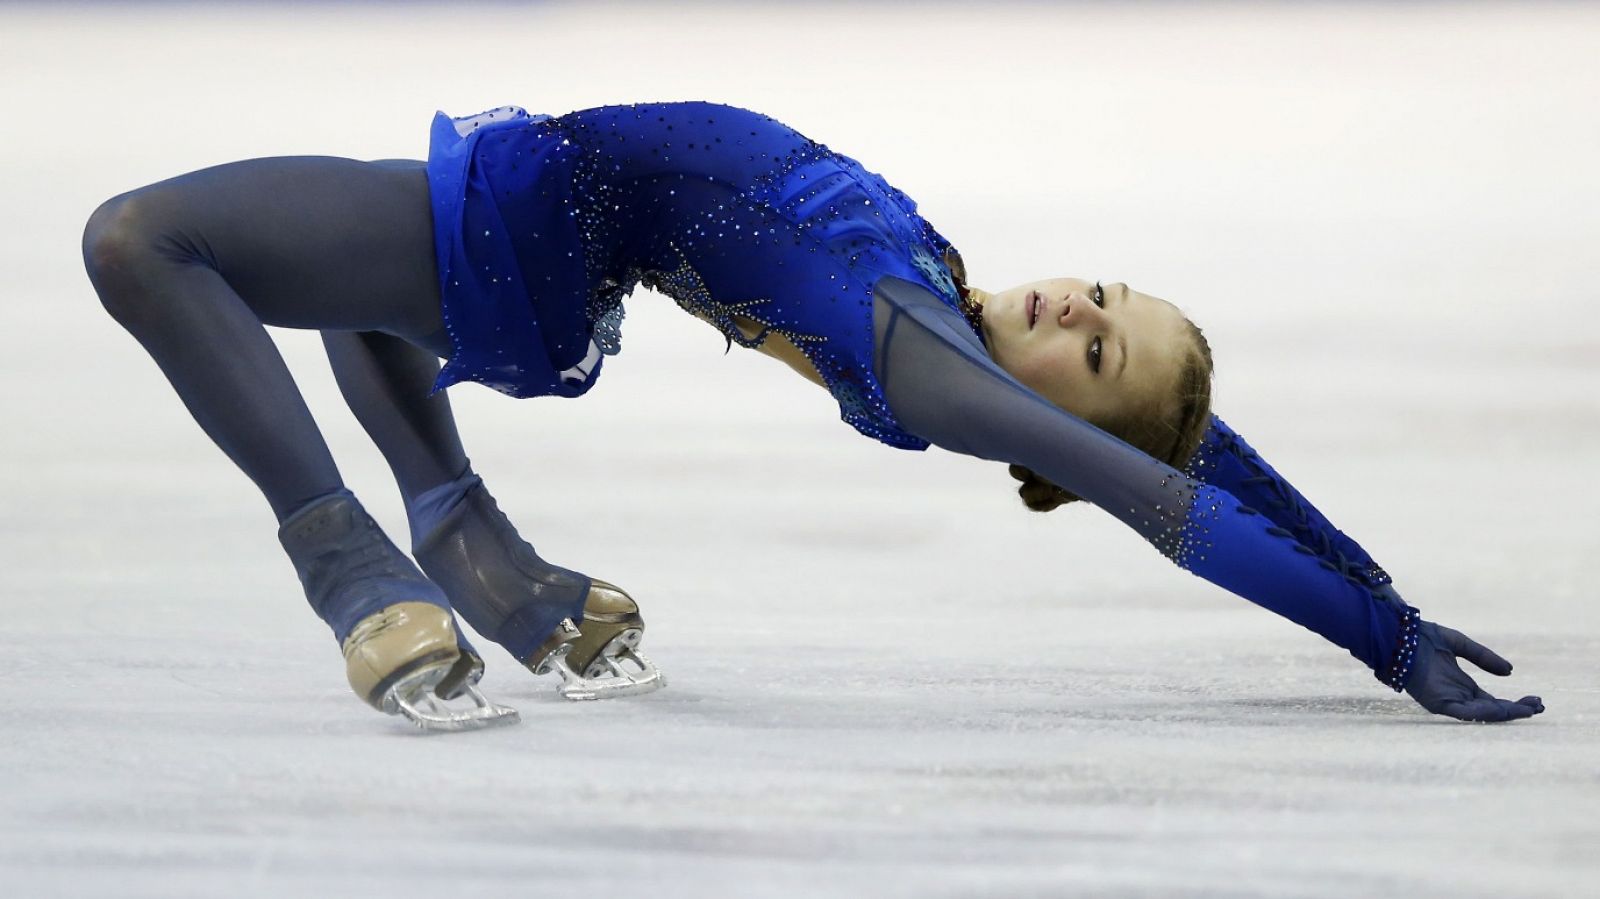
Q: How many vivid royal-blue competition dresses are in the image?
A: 1